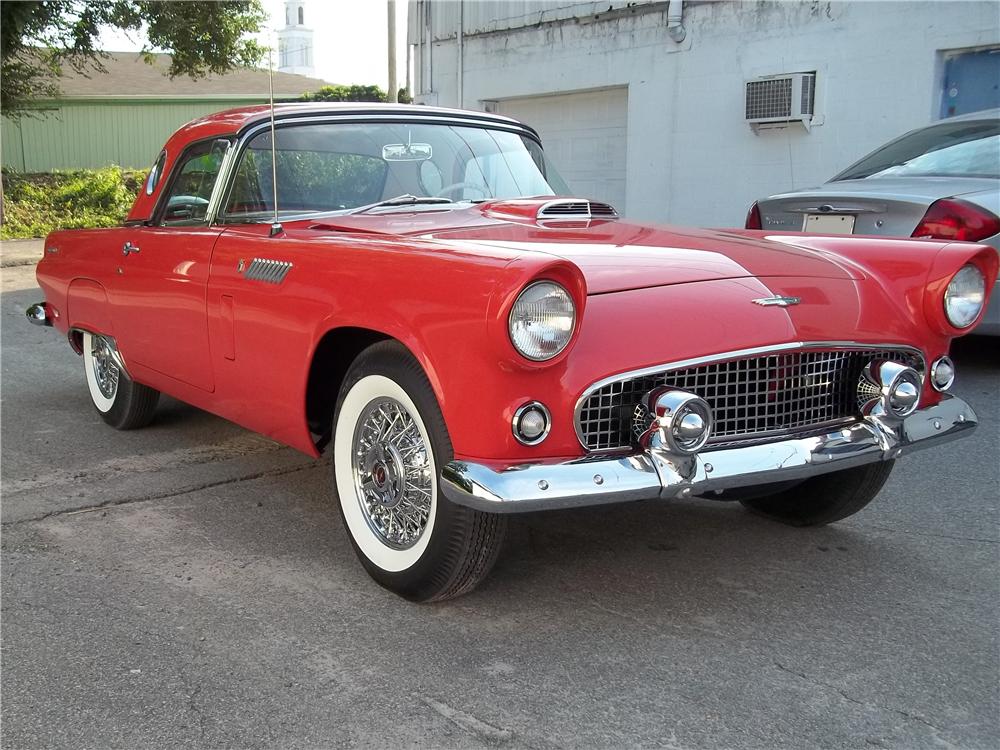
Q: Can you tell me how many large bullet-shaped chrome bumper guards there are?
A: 2